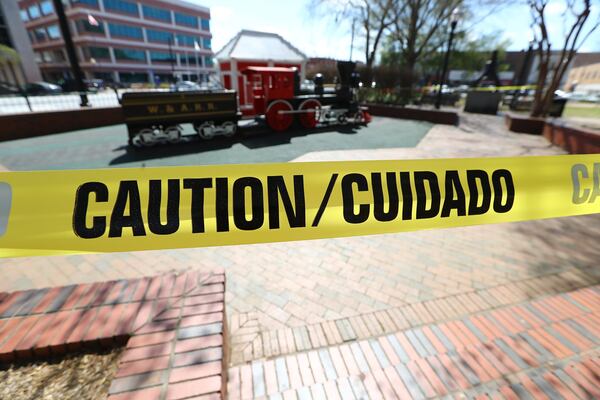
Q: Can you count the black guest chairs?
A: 0